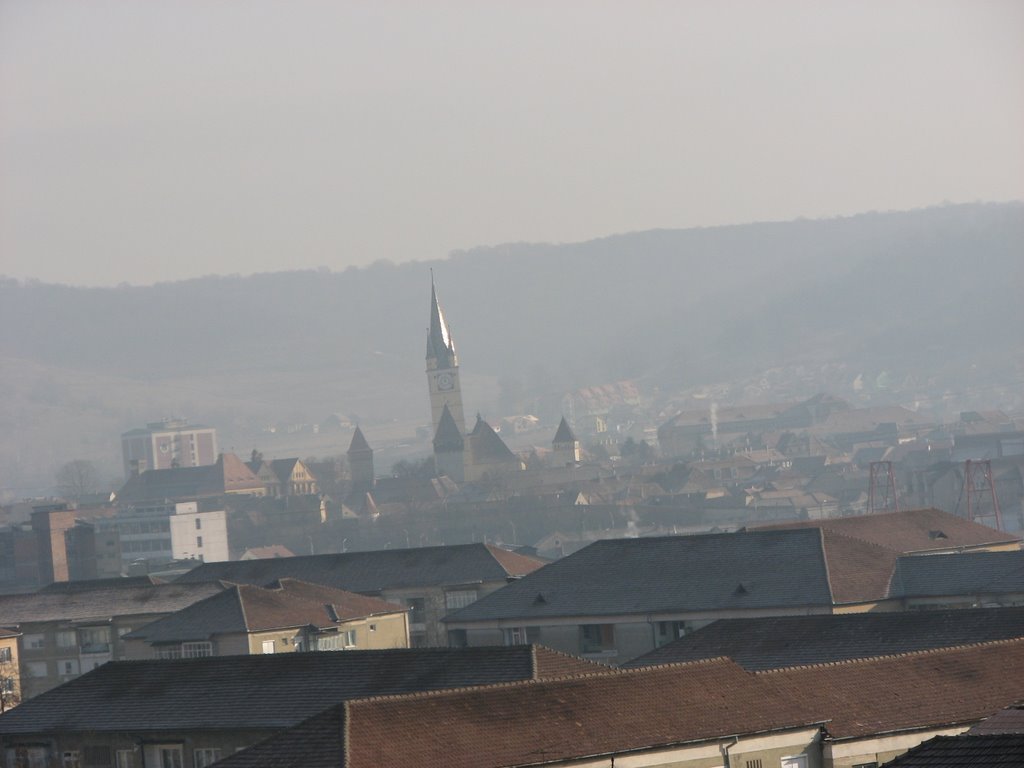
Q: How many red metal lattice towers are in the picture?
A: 2